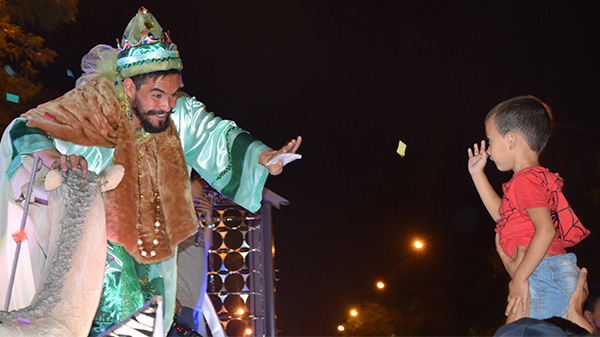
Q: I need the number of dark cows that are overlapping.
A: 0